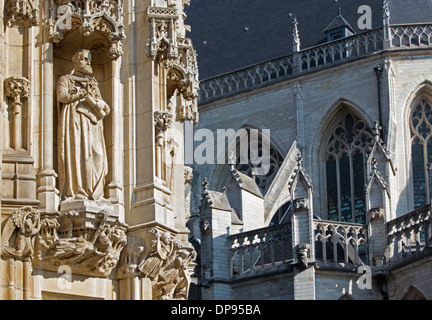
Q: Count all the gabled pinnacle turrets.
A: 5